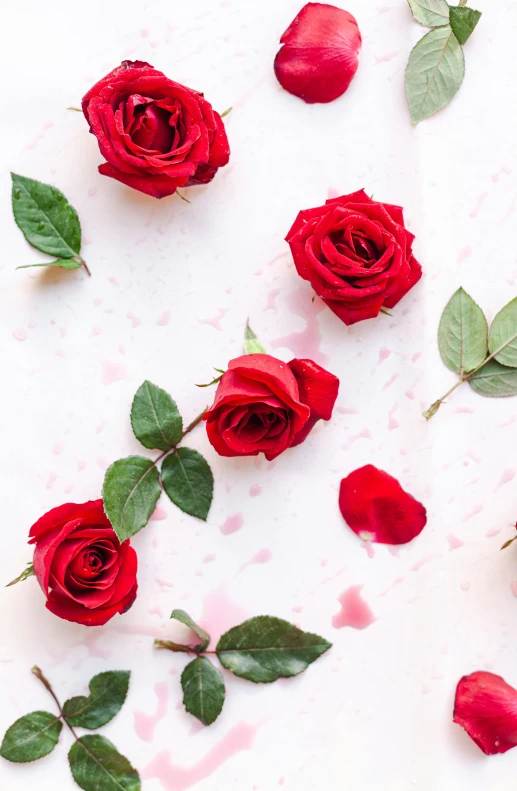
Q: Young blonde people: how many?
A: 0